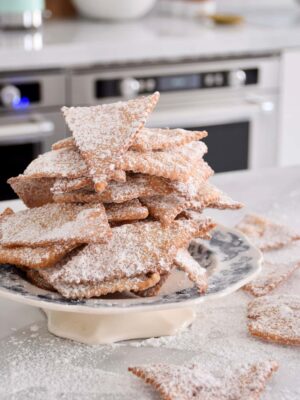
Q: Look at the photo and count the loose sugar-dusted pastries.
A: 4